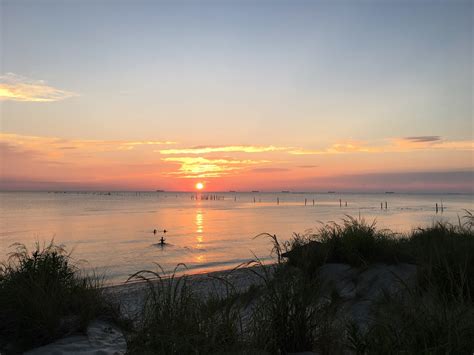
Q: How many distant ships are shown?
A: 6